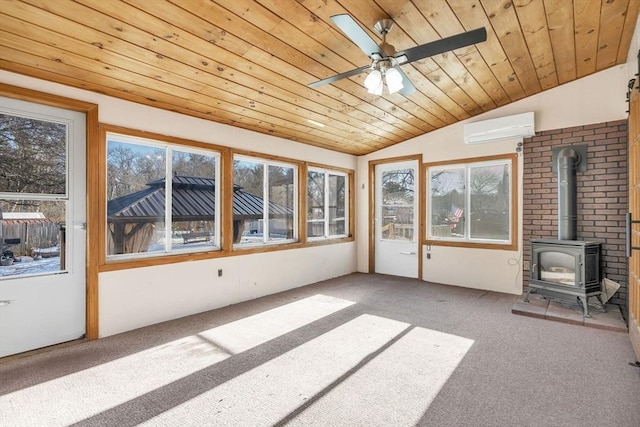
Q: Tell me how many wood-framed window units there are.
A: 4